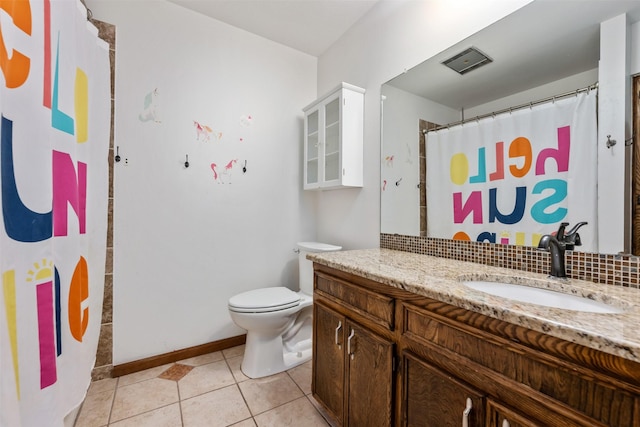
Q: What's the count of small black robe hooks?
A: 3